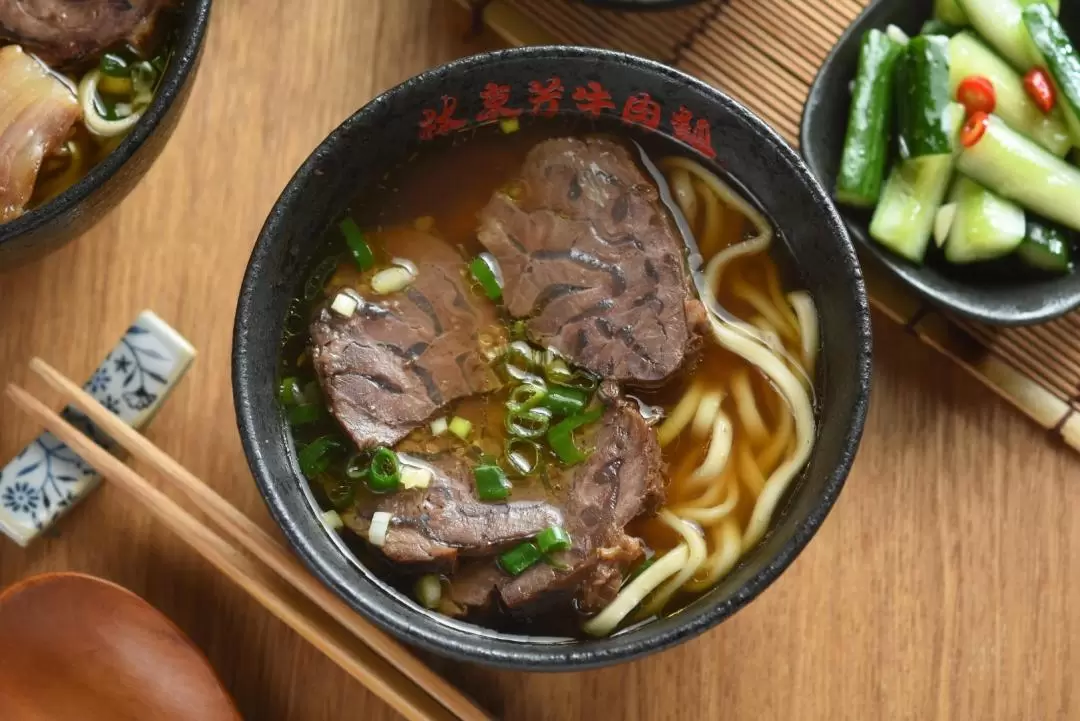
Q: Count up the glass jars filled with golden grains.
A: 0